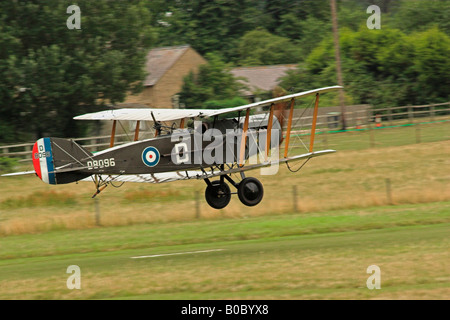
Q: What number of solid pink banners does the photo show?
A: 0